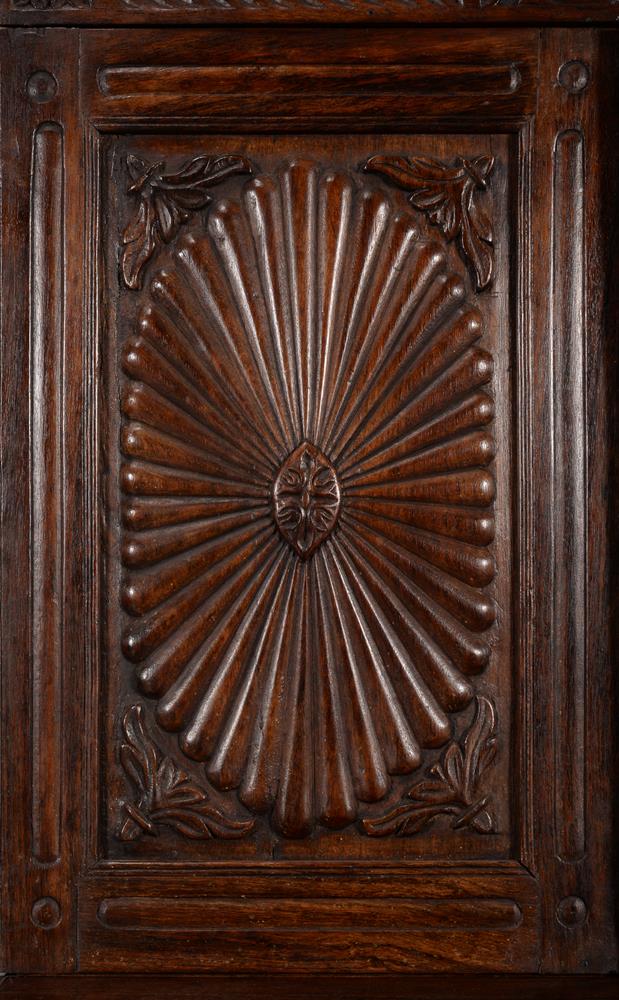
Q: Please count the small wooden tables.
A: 0